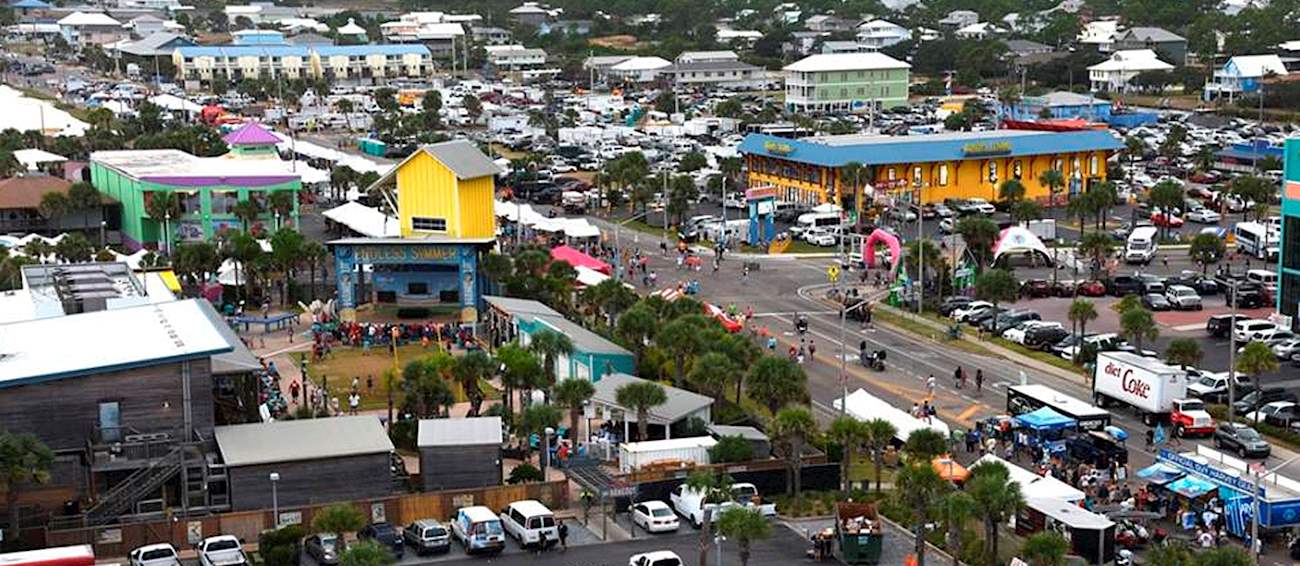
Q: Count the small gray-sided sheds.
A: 2